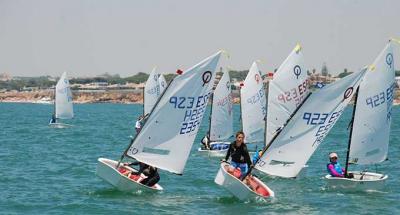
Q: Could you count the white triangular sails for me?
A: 9